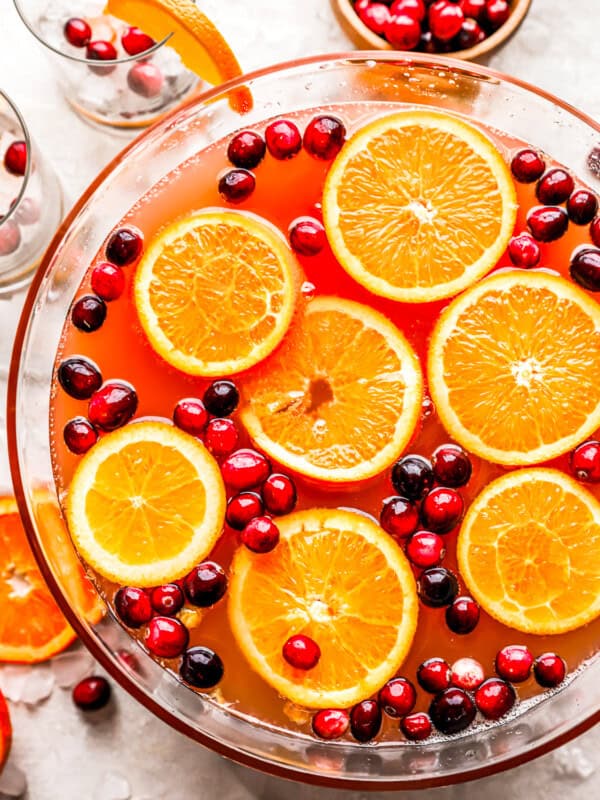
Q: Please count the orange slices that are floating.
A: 7